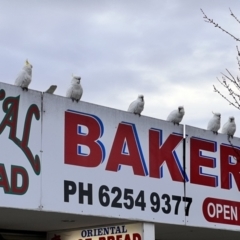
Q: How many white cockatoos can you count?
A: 6